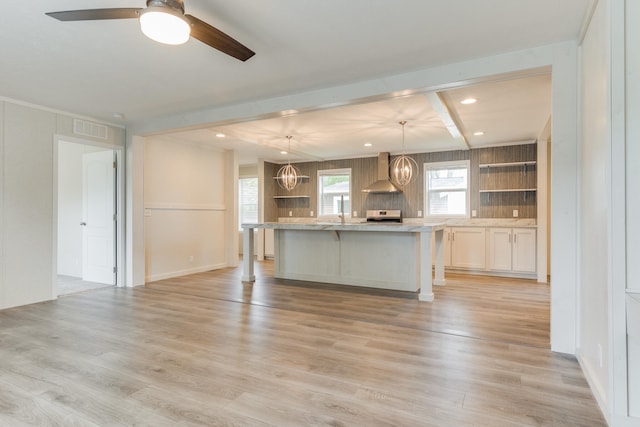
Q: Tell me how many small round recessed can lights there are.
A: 5